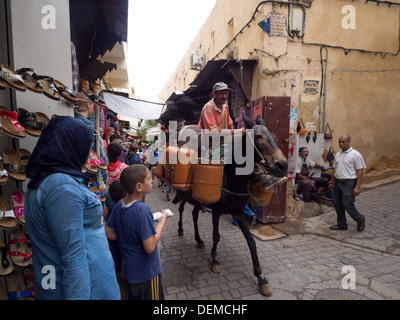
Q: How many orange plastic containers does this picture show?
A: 4